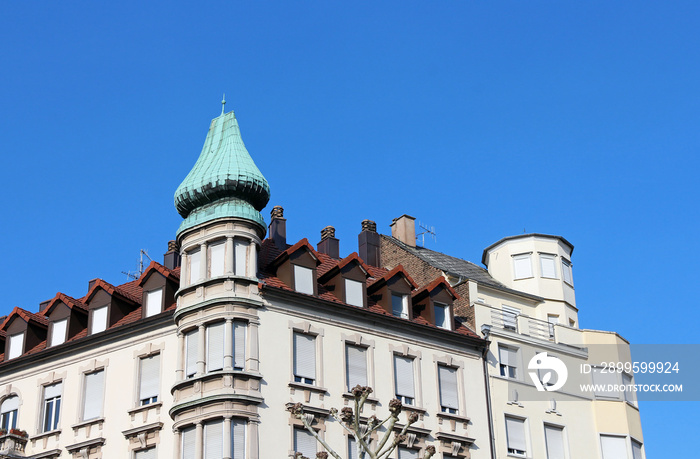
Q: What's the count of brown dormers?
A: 8